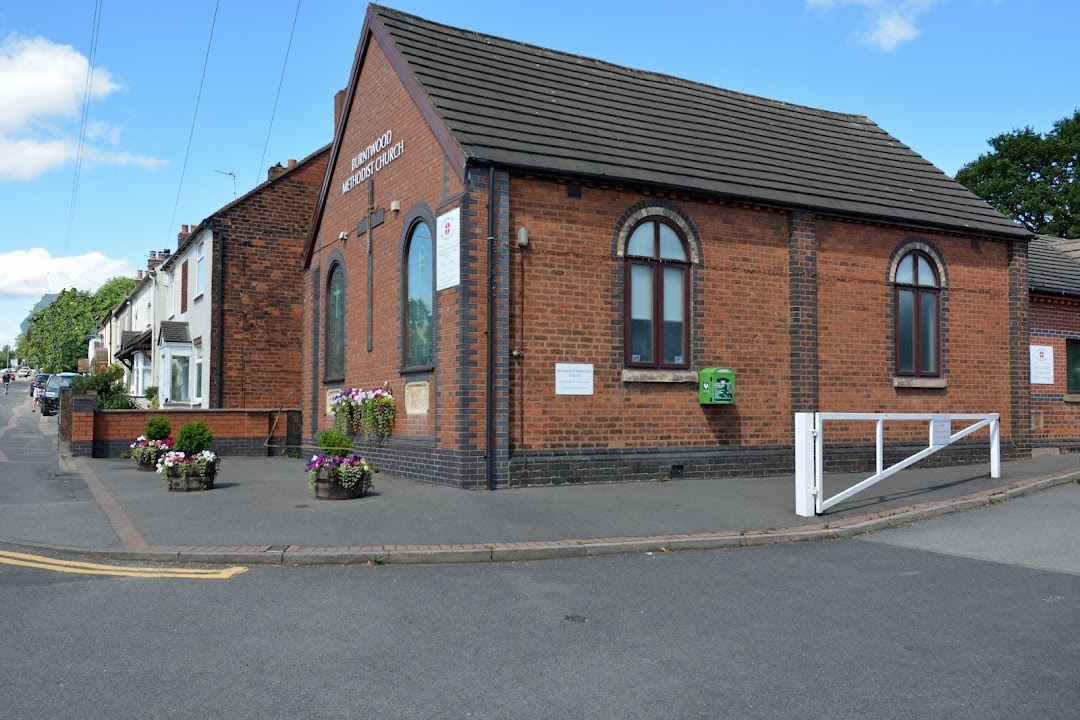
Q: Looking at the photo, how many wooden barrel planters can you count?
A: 3